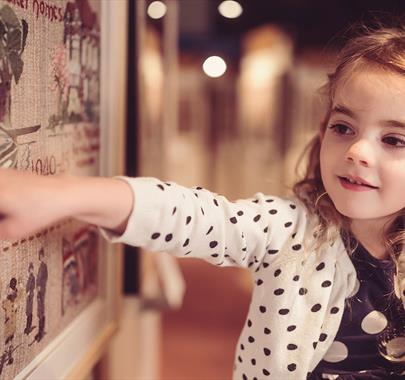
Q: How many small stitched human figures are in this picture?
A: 3